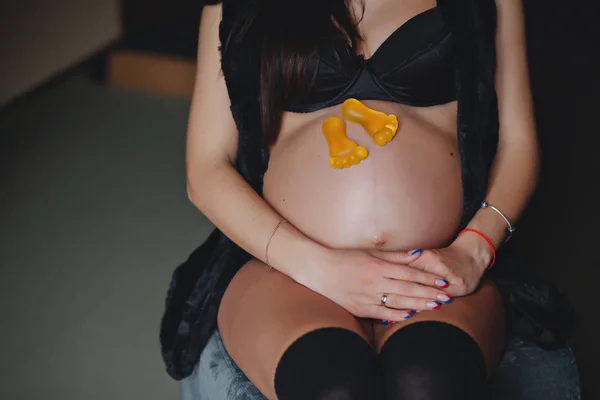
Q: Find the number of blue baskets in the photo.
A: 0